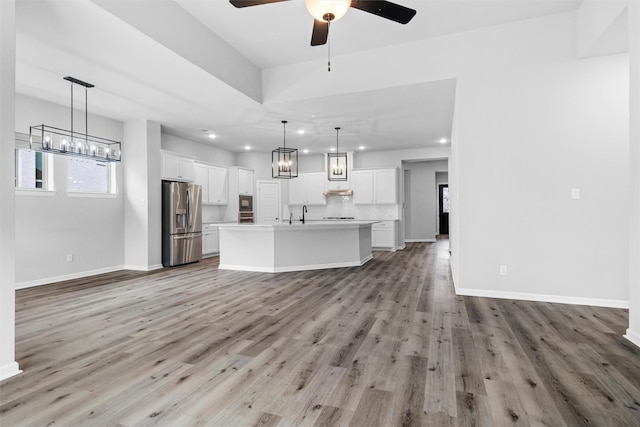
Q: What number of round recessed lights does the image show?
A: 7